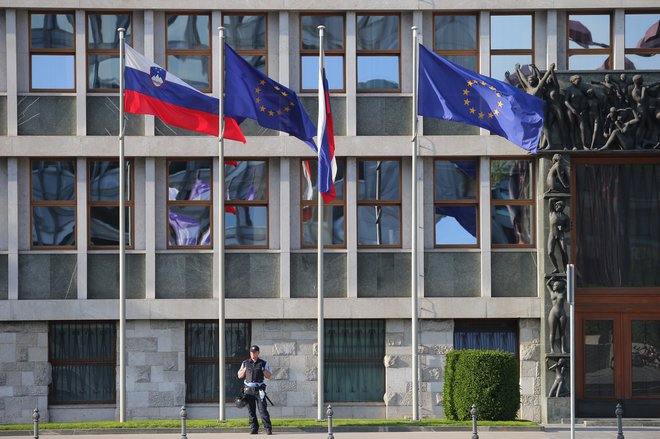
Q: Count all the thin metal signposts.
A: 1